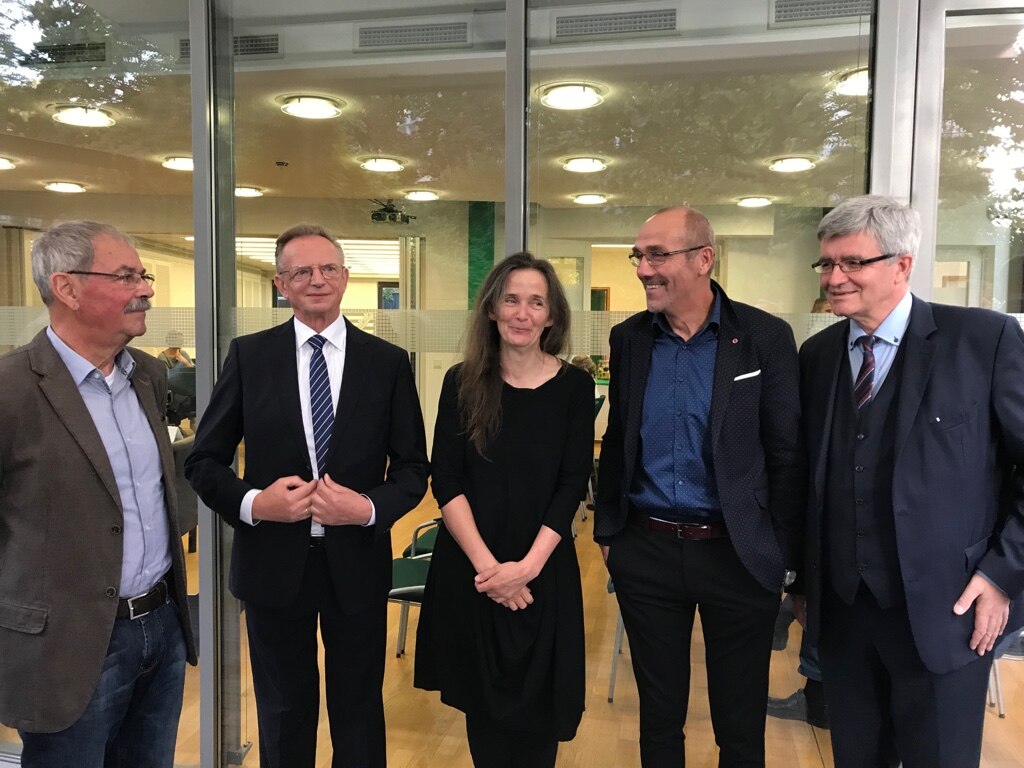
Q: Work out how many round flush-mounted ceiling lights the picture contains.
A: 14